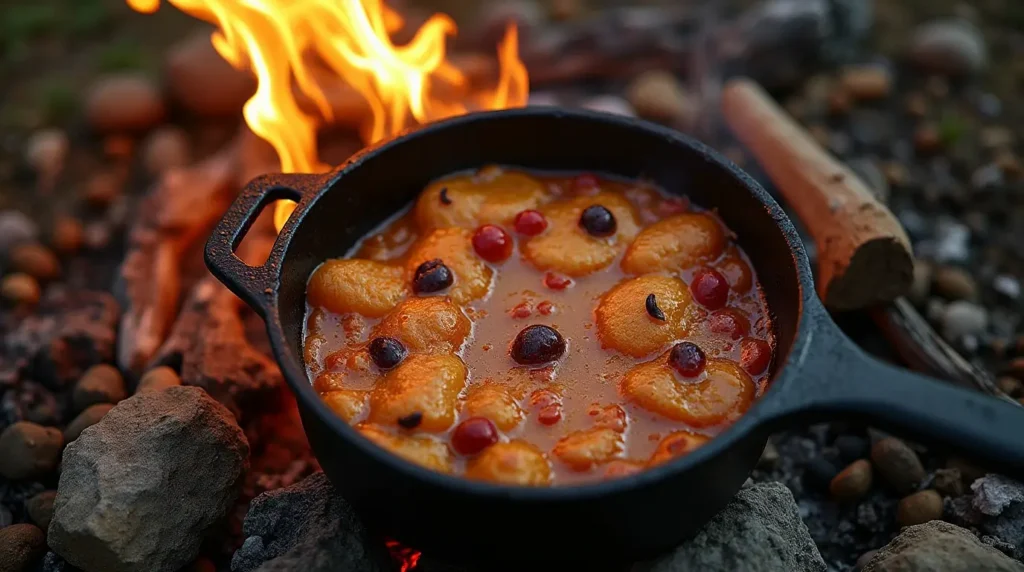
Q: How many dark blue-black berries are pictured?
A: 5